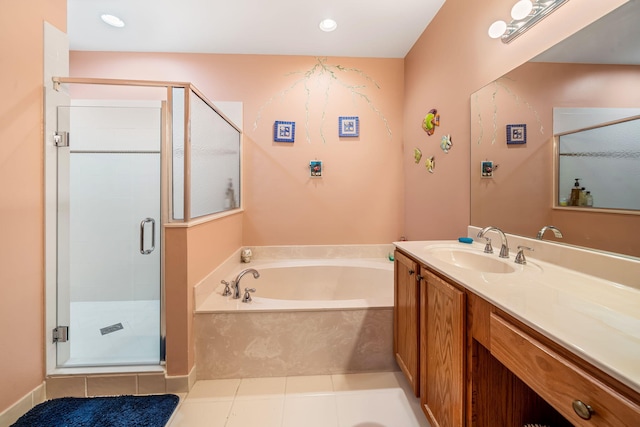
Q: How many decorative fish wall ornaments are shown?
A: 4